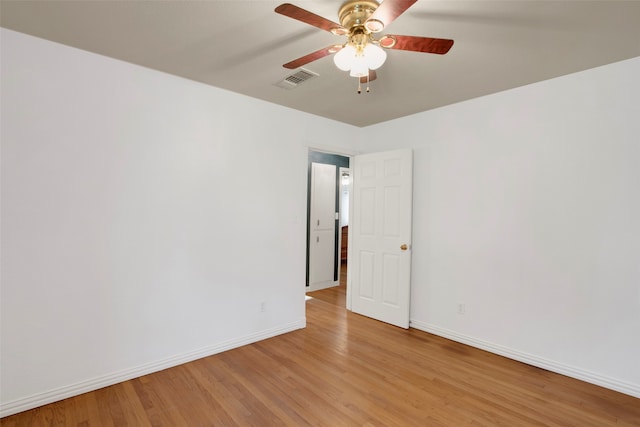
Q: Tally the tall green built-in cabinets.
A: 0